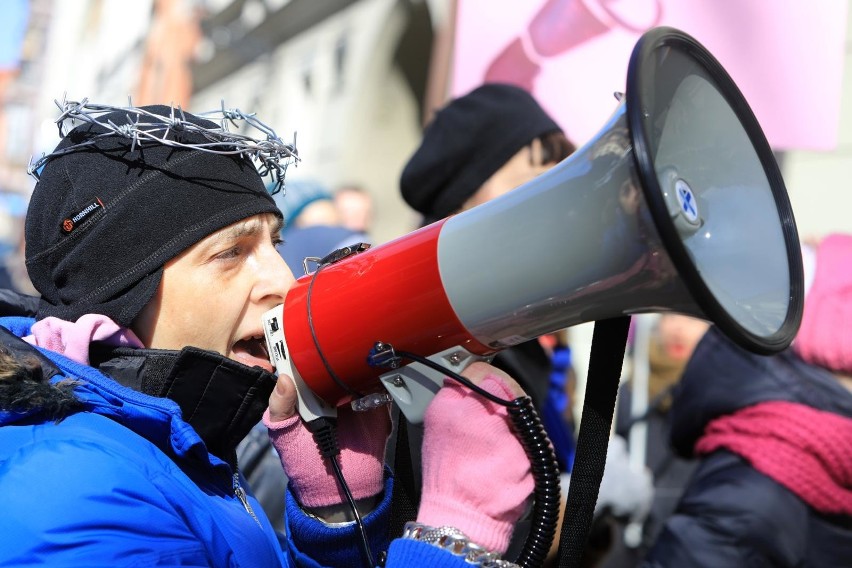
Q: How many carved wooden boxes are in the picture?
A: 0